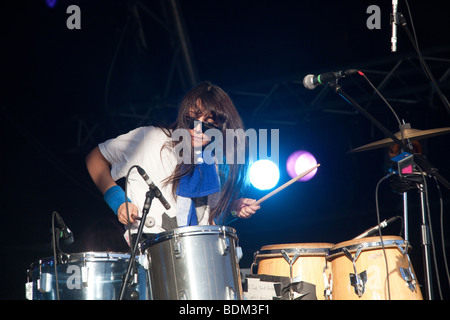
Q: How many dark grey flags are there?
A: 0